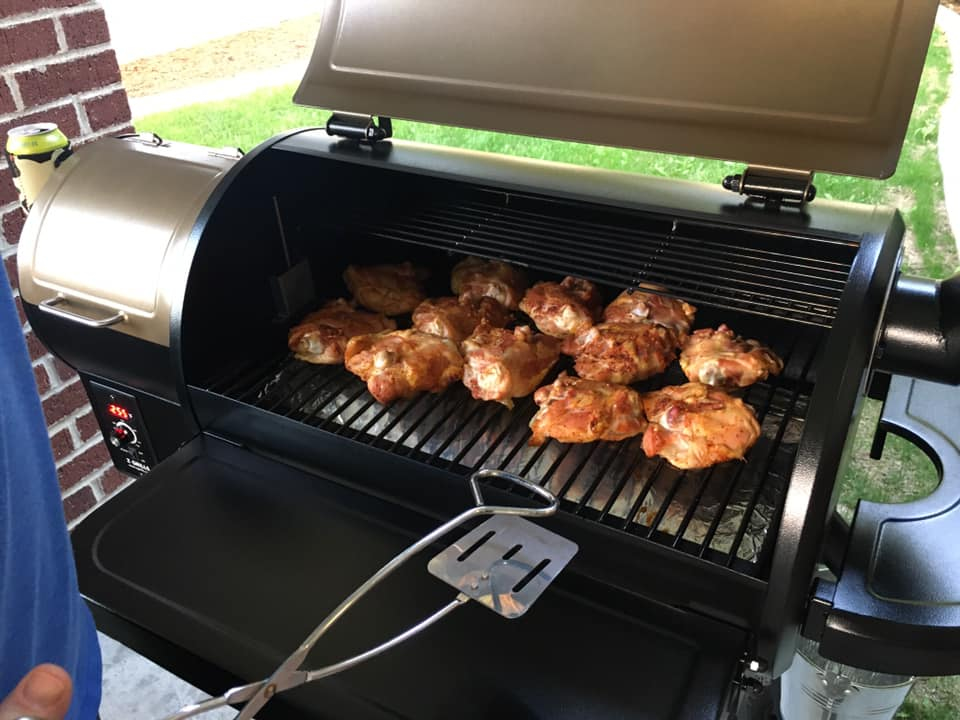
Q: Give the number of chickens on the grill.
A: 12